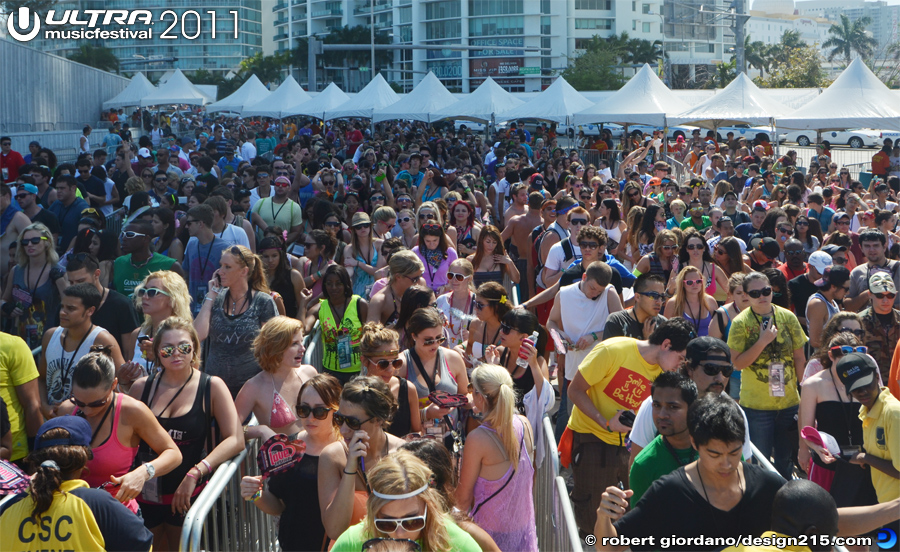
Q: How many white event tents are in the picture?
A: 12